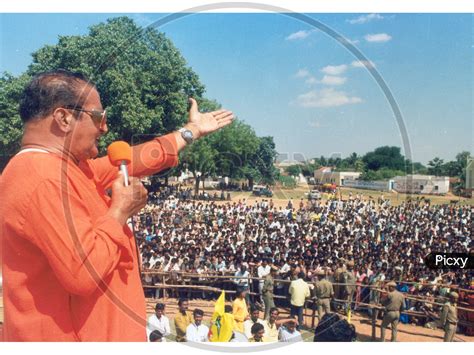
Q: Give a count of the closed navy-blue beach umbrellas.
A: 0